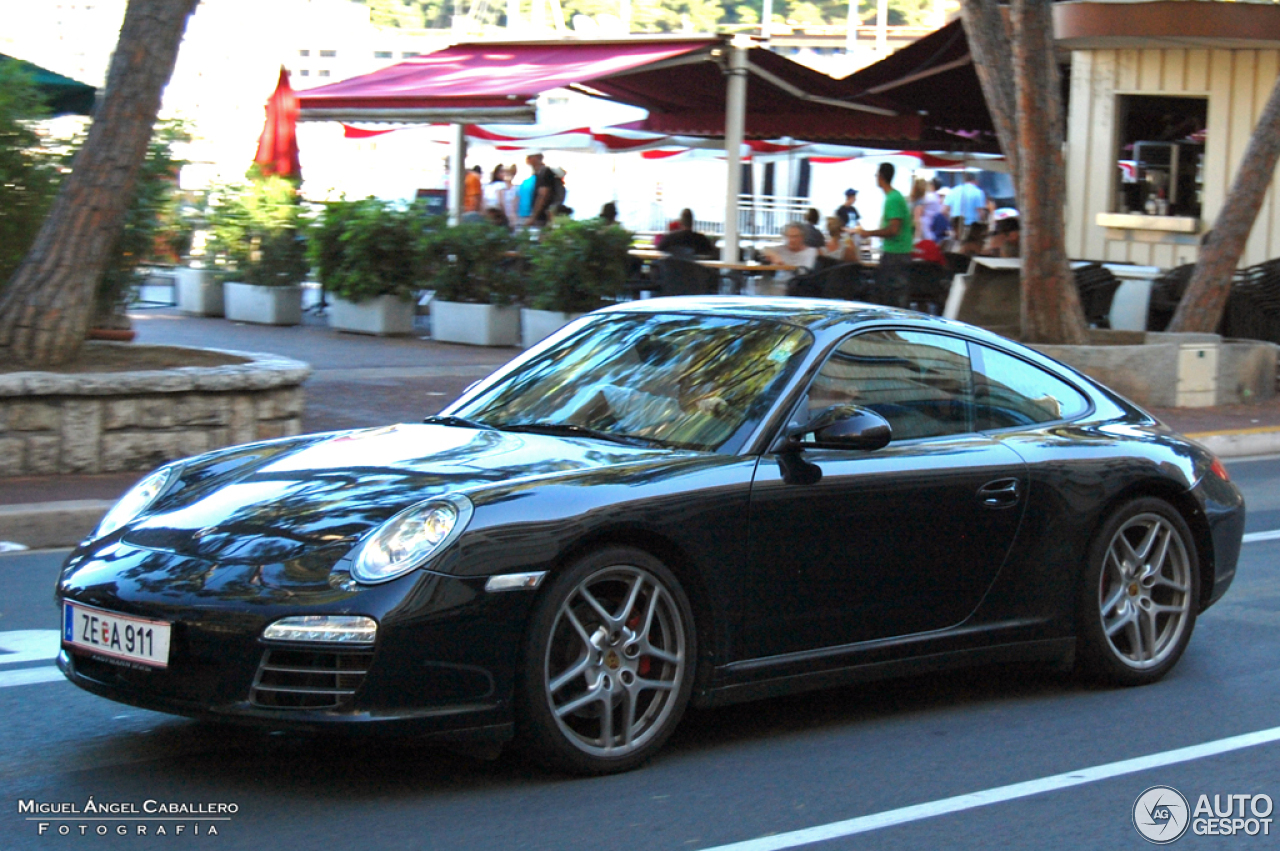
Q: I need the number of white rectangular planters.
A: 5